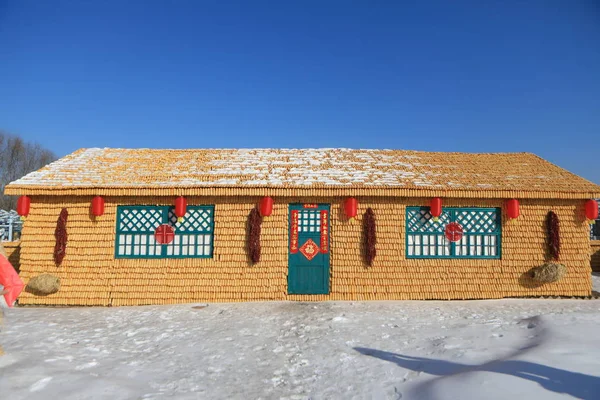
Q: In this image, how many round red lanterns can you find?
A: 8